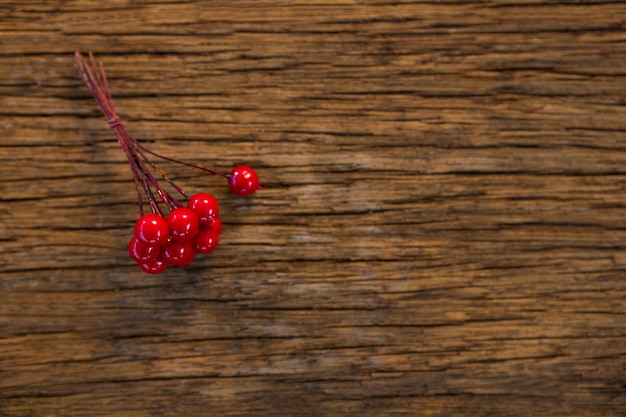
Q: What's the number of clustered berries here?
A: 8